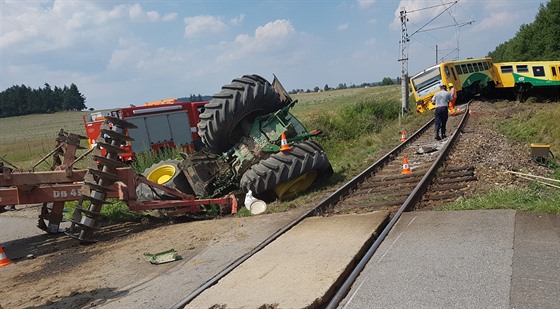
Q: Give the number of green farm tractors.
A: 1